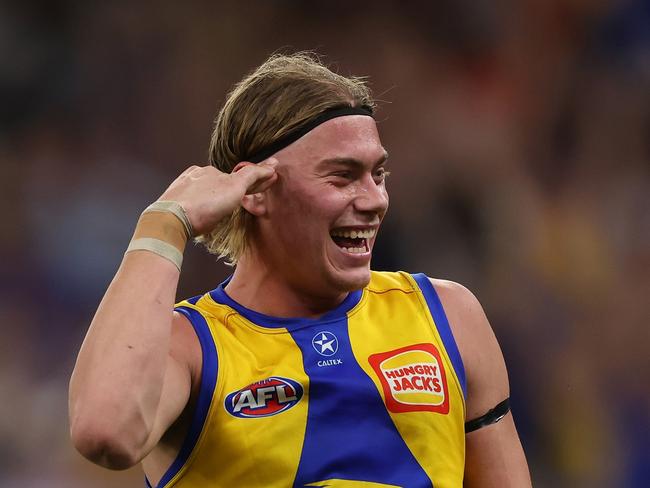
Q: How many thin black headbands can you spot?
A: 1